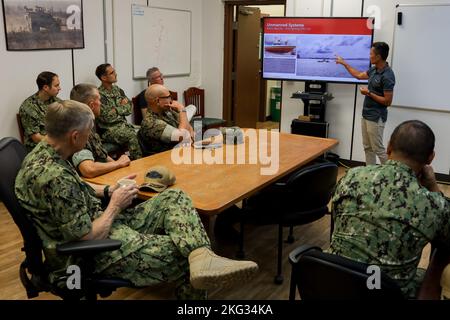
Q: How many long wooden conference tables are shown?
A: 1